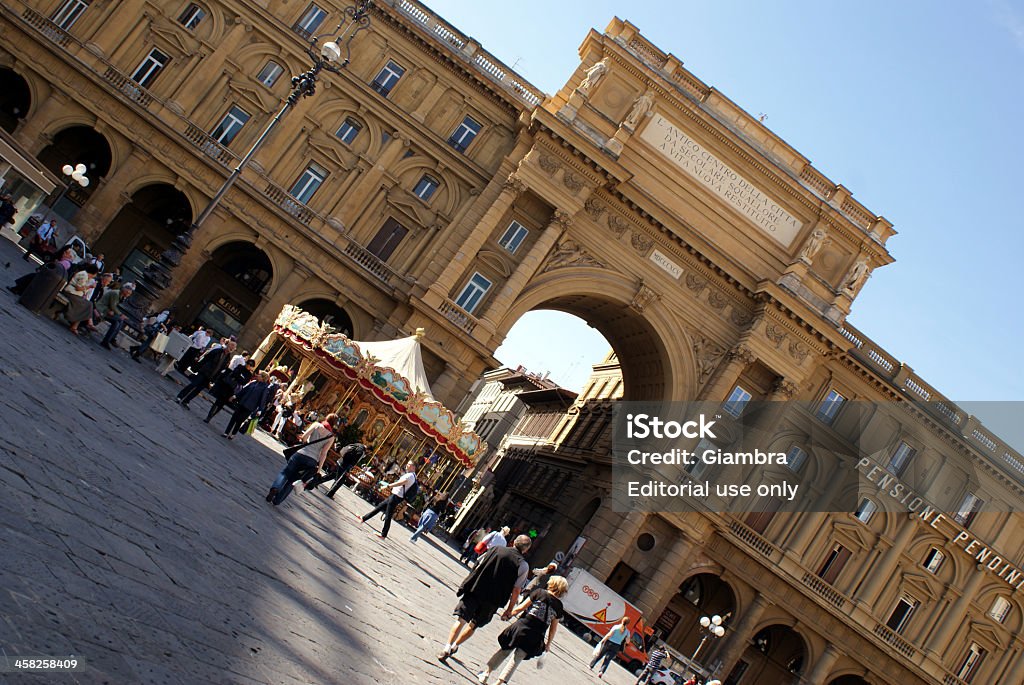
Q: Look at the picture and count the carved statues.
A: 4